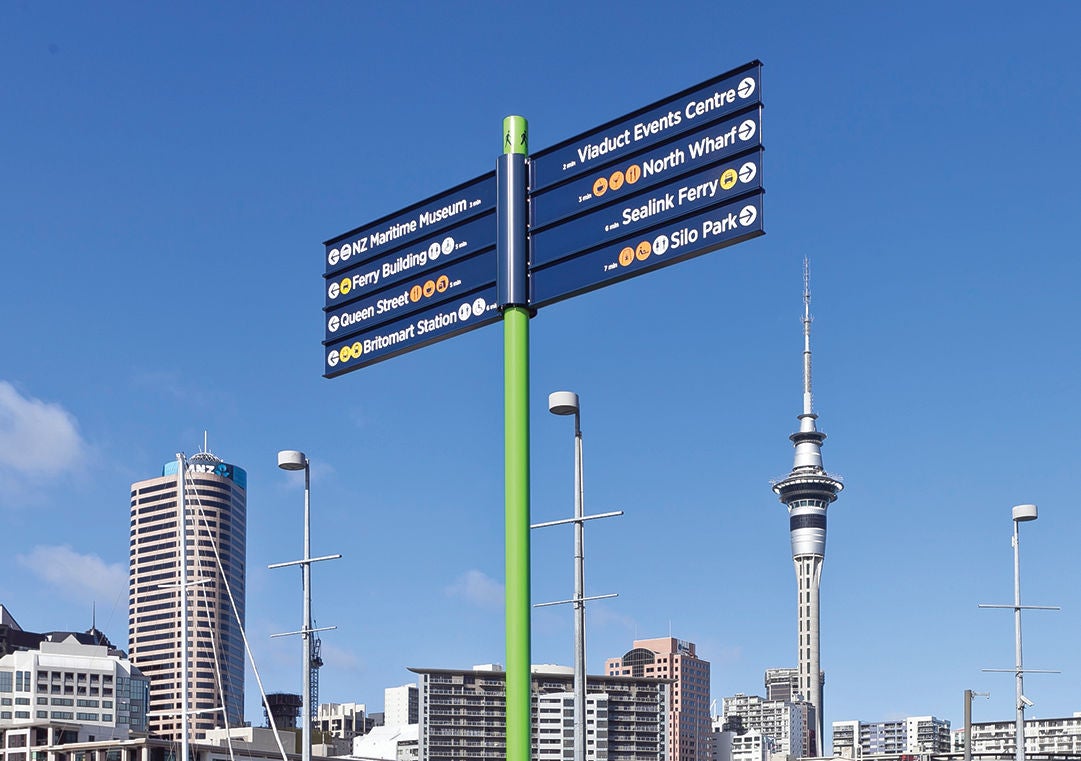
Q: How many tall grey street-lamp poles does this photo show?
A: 3